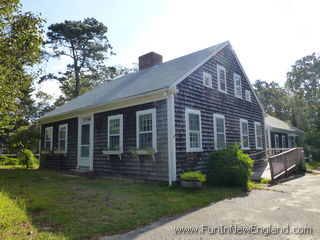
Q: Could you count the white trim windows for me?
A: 14